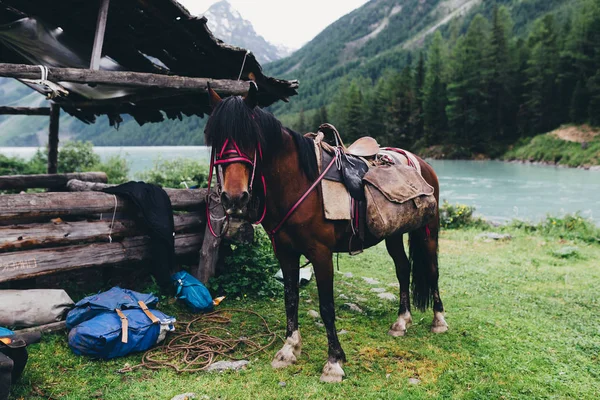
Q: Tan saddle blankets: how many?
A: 1